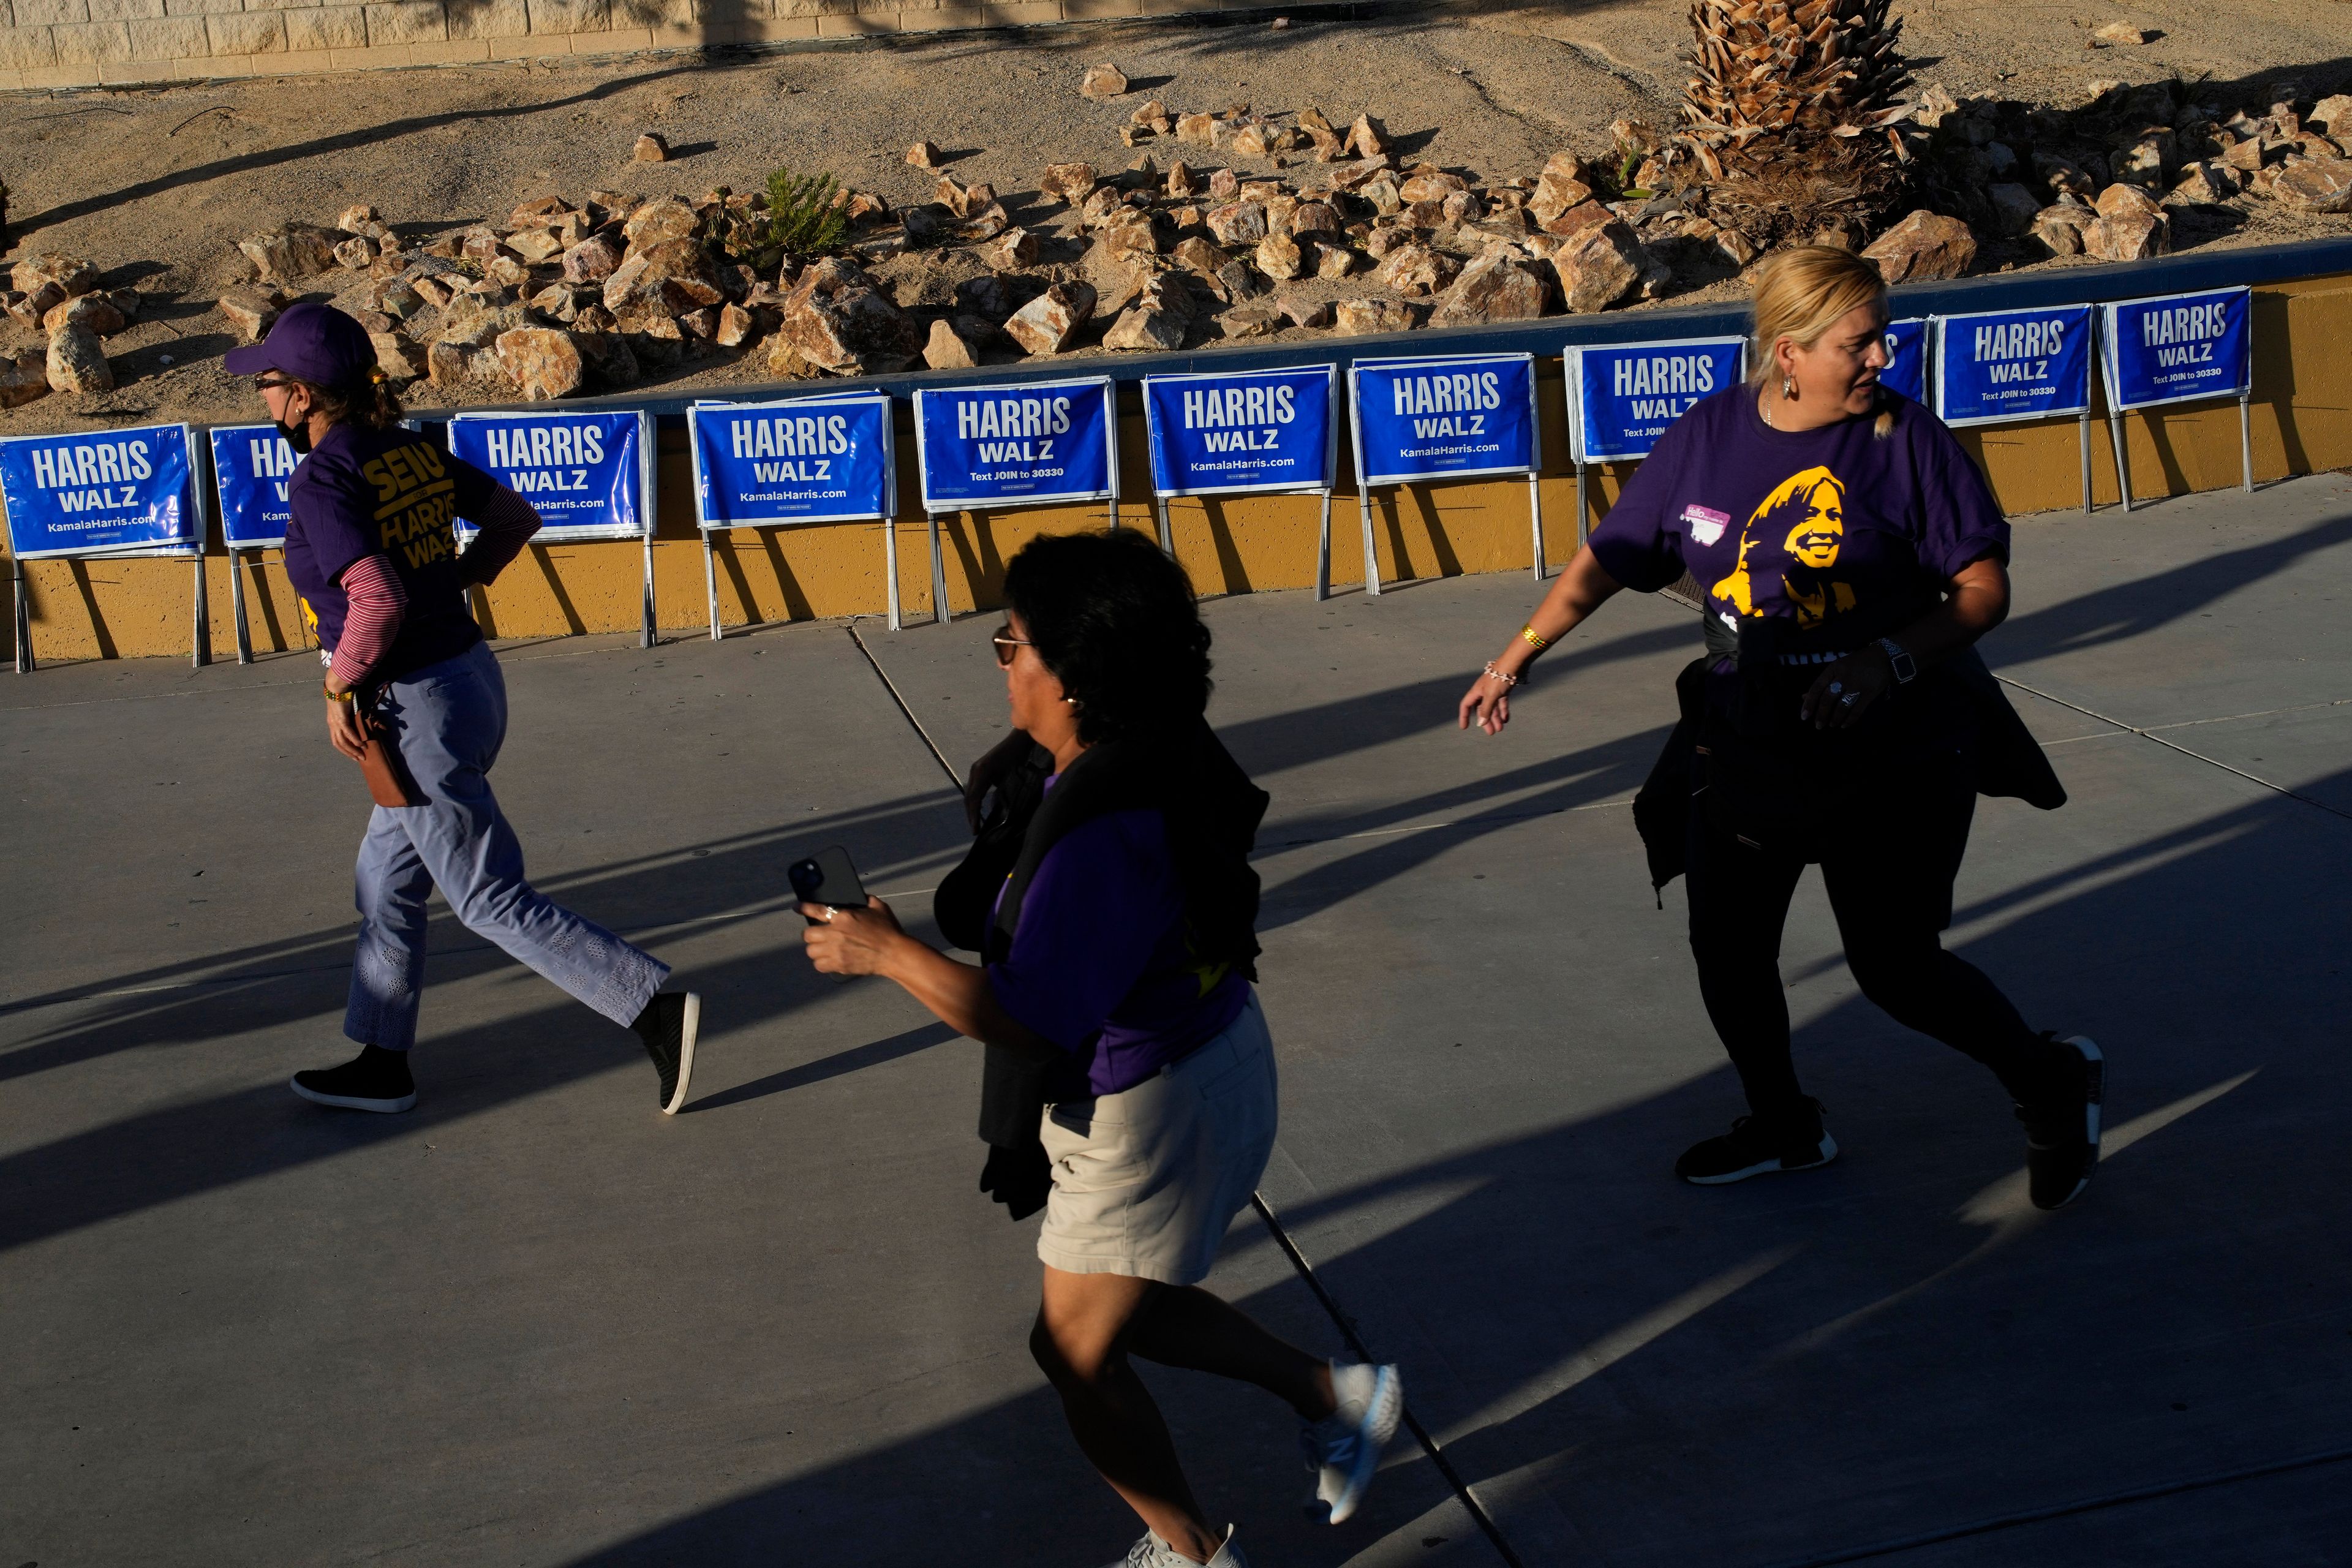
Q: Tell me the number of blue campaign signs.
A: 11